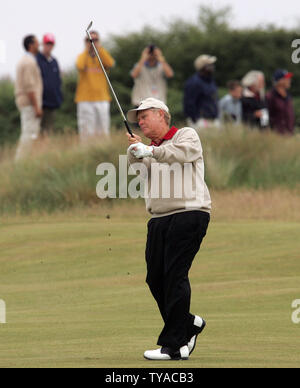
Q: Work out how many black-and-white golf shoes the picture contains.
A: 2